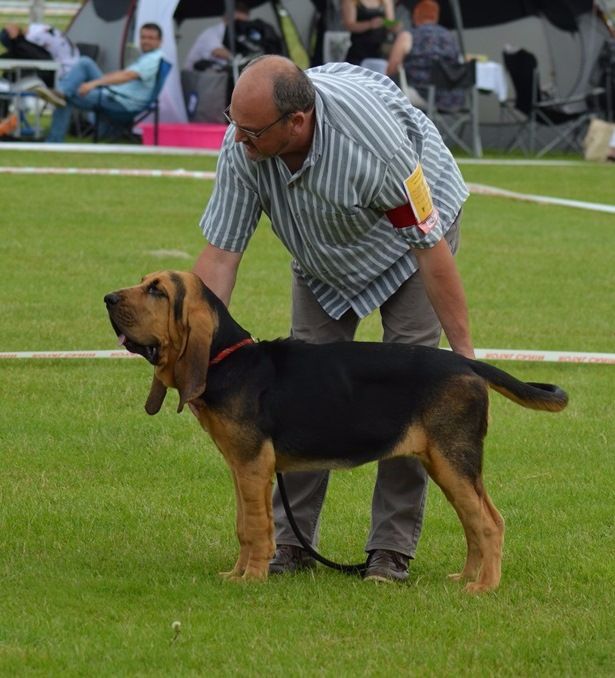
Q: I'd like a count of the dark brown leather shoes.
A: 2